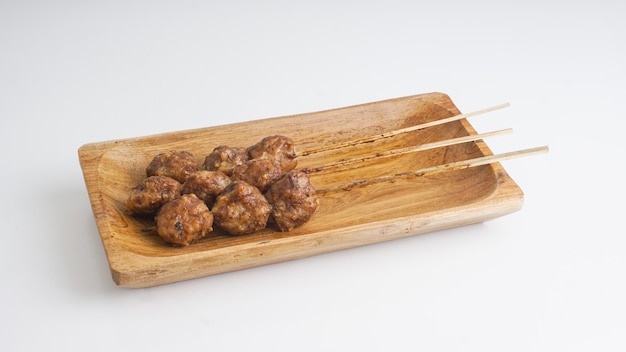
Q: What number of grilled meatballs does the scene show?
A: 9